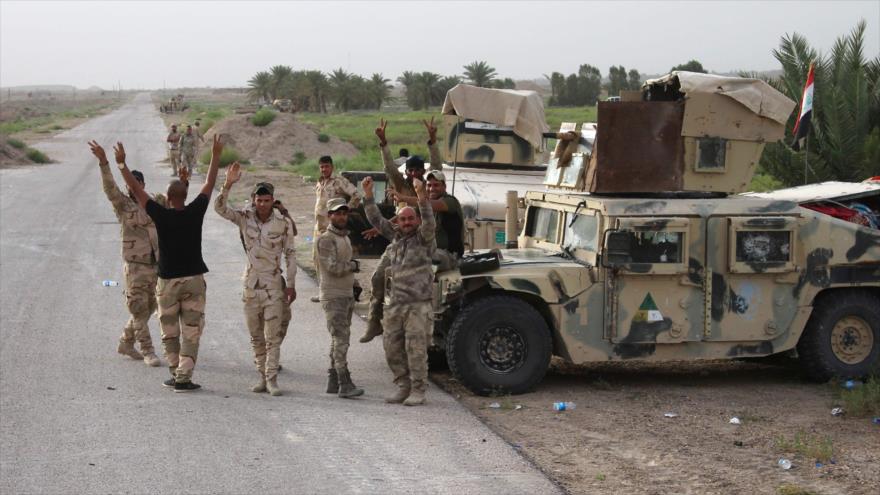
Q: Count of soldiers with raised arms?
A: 5